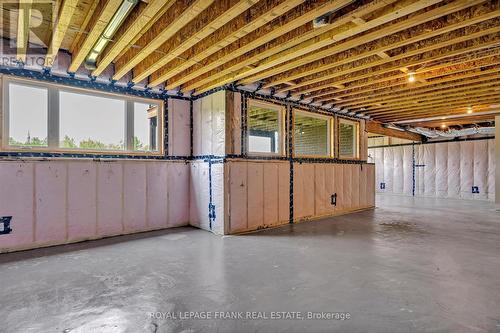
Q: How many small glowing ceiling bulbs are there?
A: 3